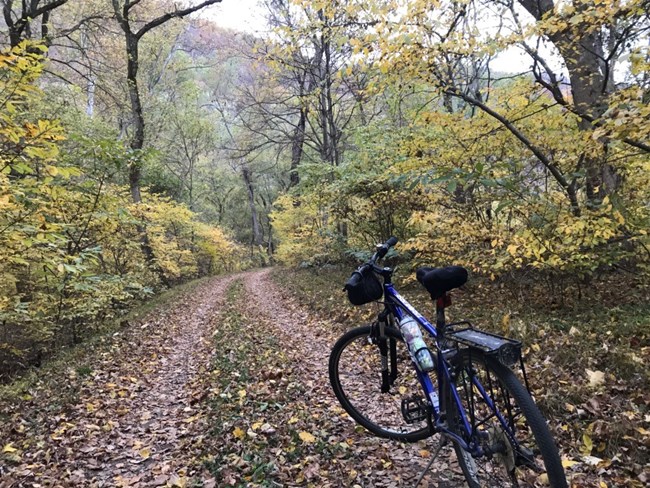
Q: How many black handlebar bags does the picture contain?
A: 1